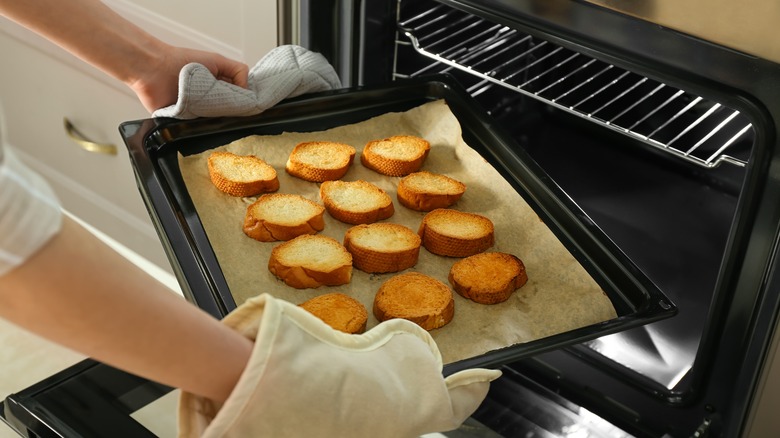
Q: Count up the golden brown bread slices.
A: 12